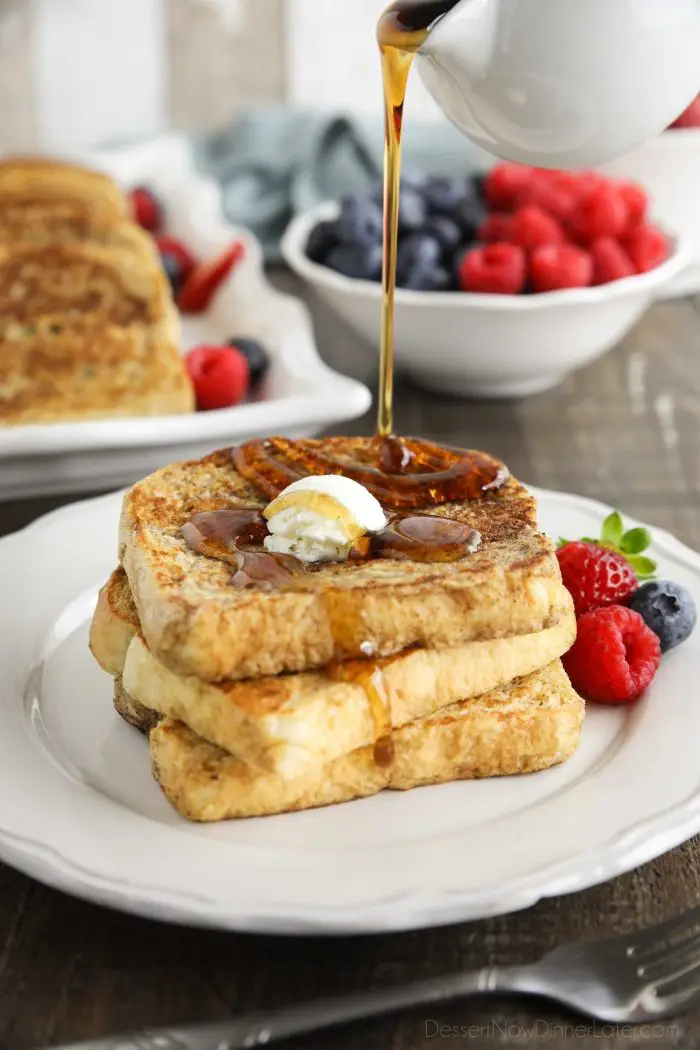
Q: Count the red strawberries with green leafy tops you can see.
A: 1